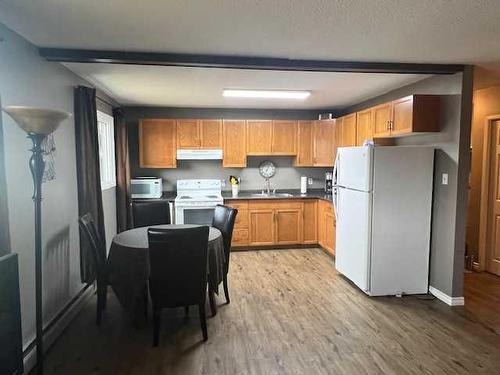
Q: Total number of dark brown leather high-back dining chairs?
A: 4